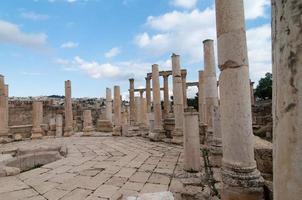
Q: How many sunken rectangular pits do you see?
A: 1